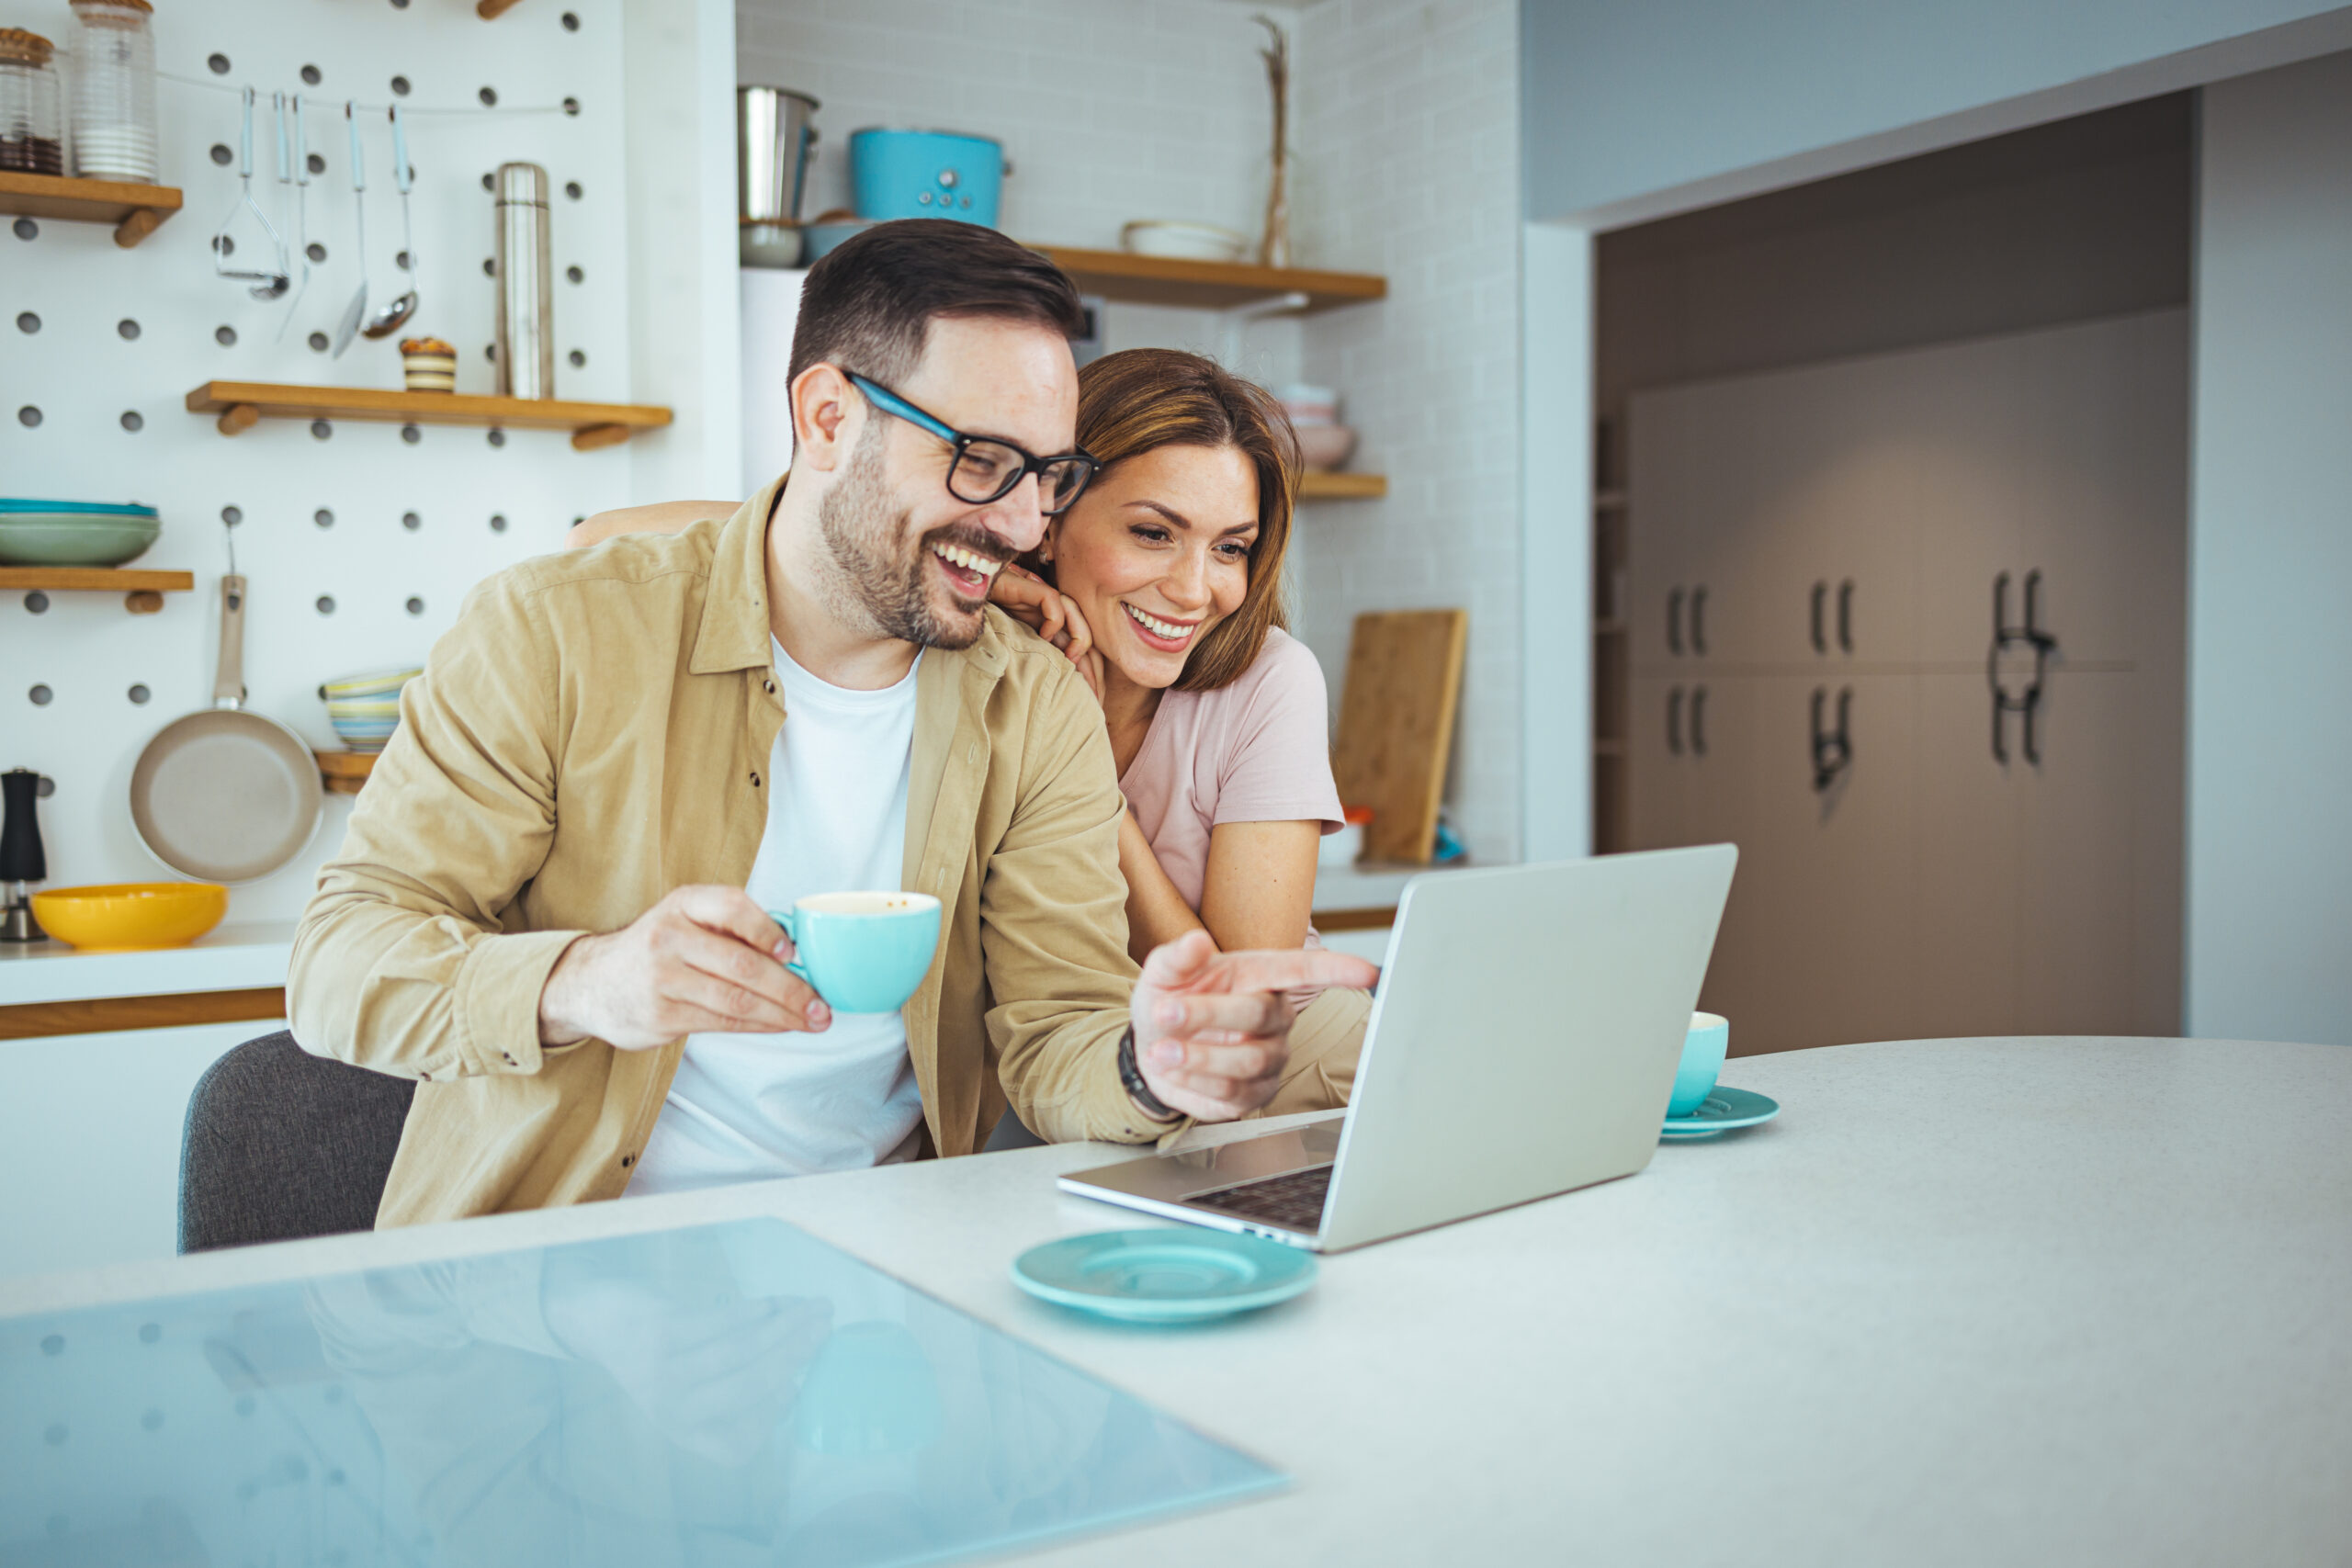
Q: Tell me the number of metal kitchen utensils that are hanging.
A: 5